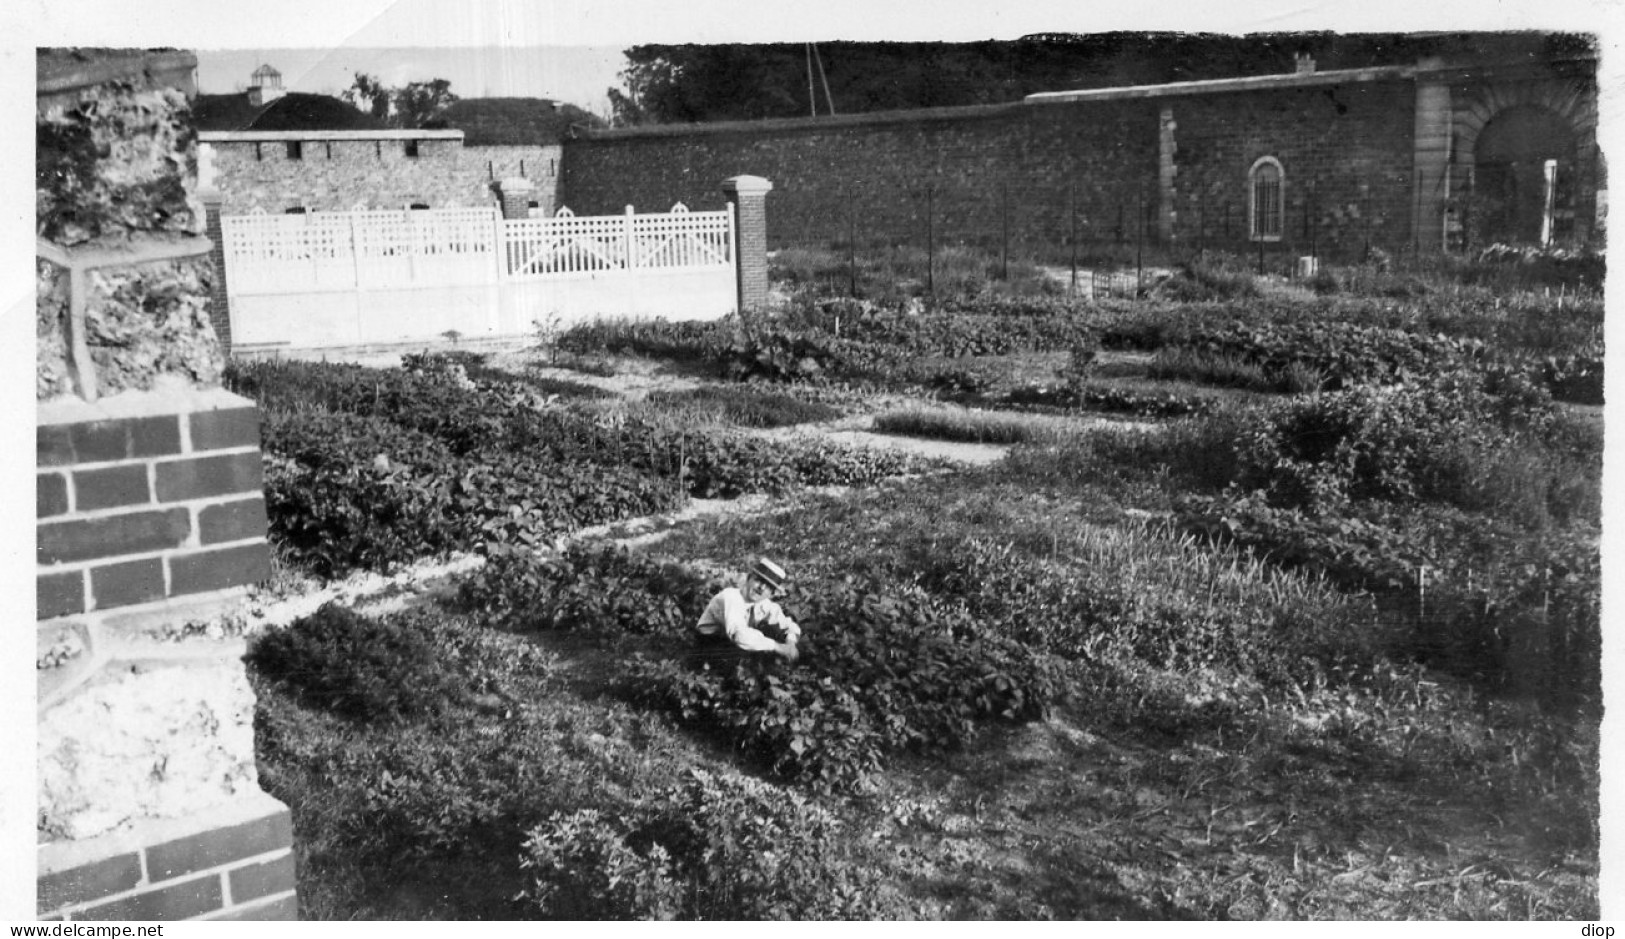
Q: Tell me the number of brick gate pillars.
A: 3